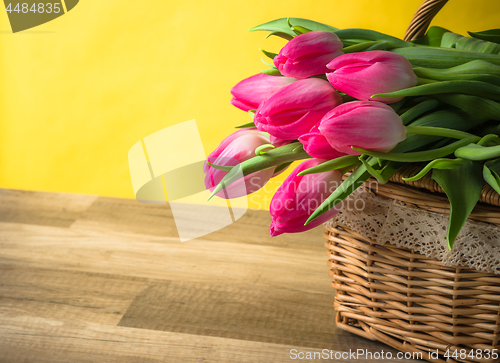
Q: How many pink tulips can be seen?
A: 8